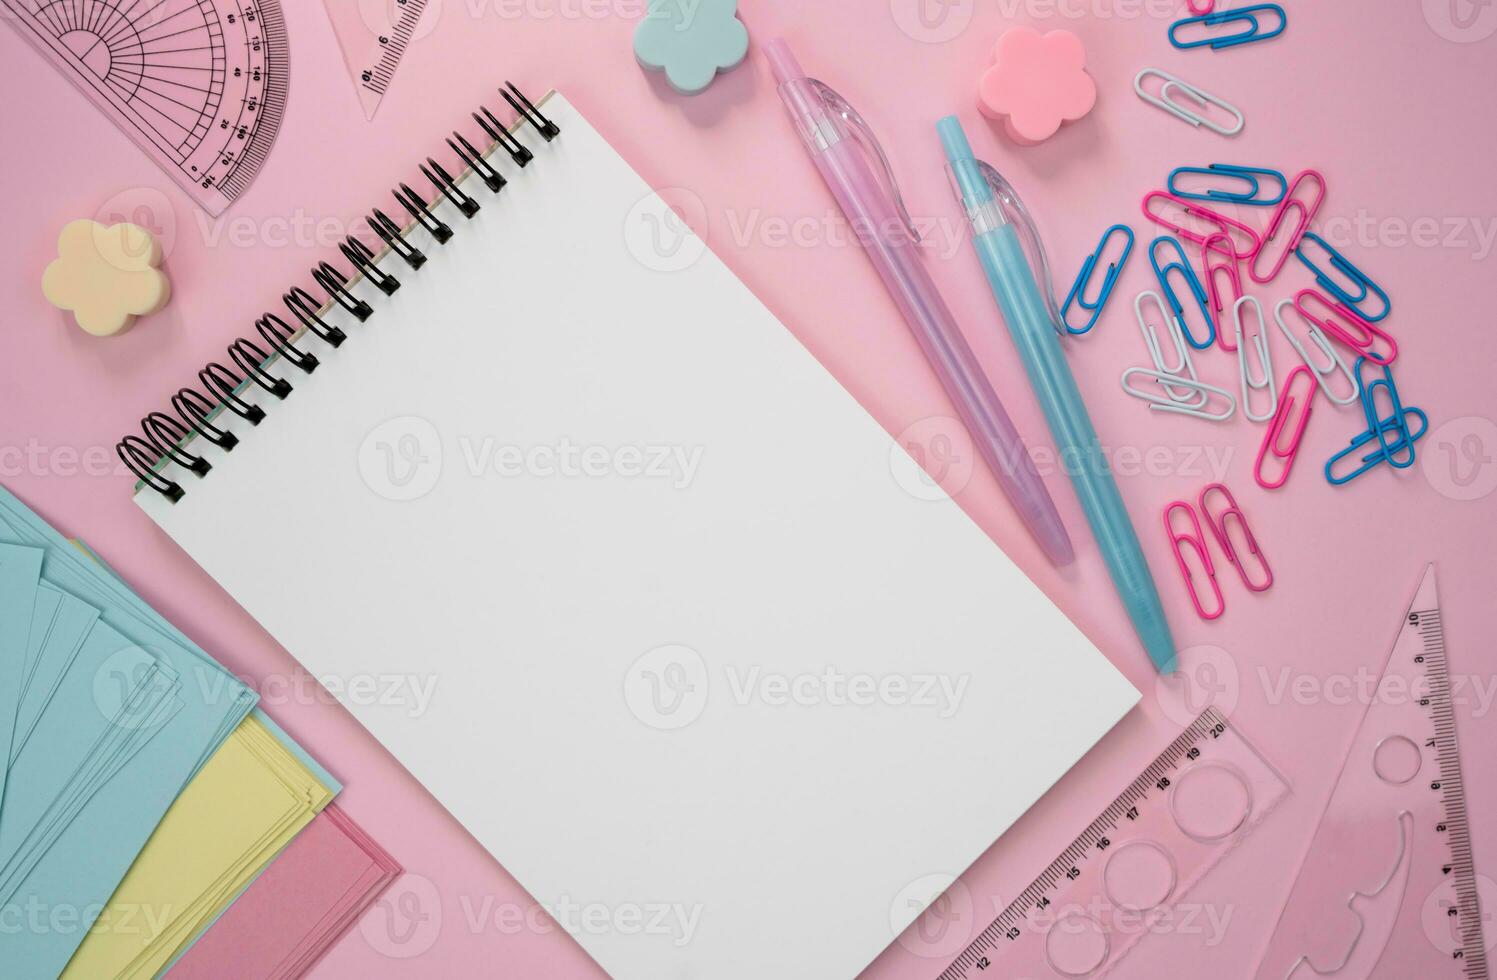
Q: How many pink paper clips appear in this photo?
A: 8